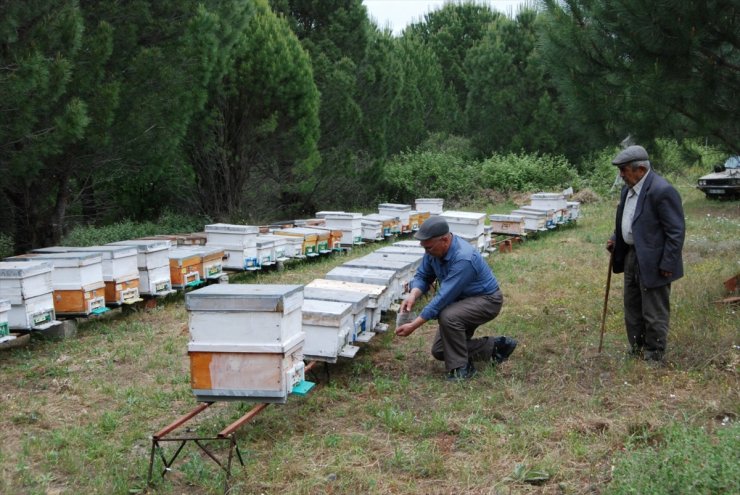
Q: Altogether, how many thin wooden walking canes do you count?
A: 1